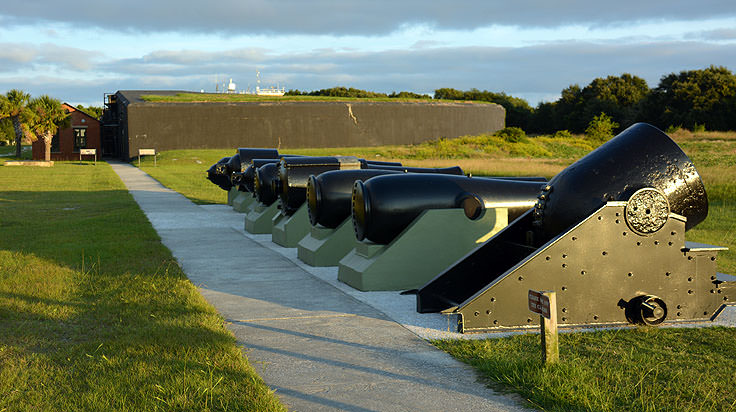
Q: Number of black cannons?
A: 8